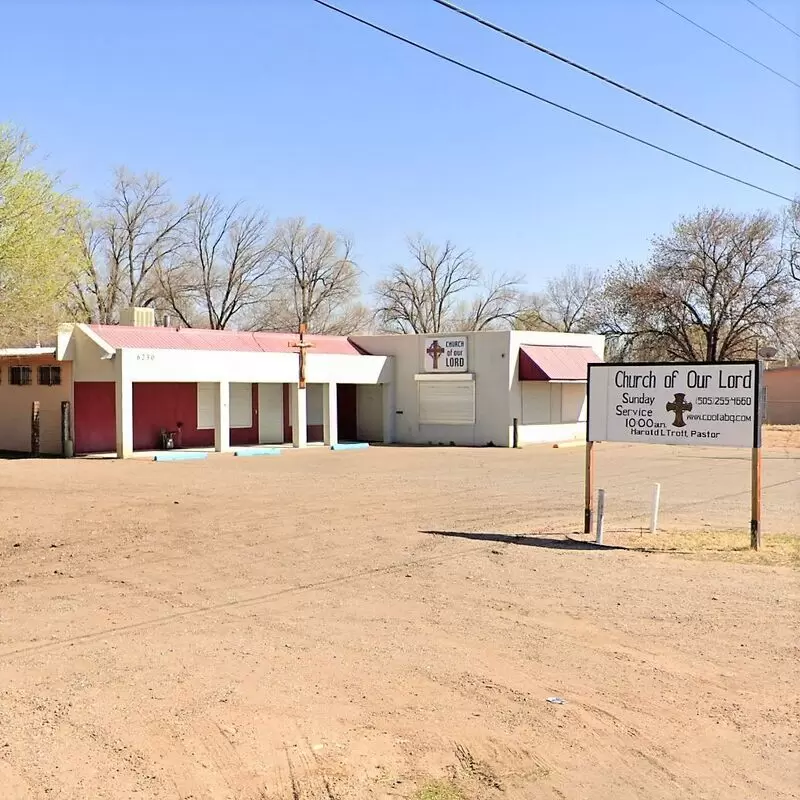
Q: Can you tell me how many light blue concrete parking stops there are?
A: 3